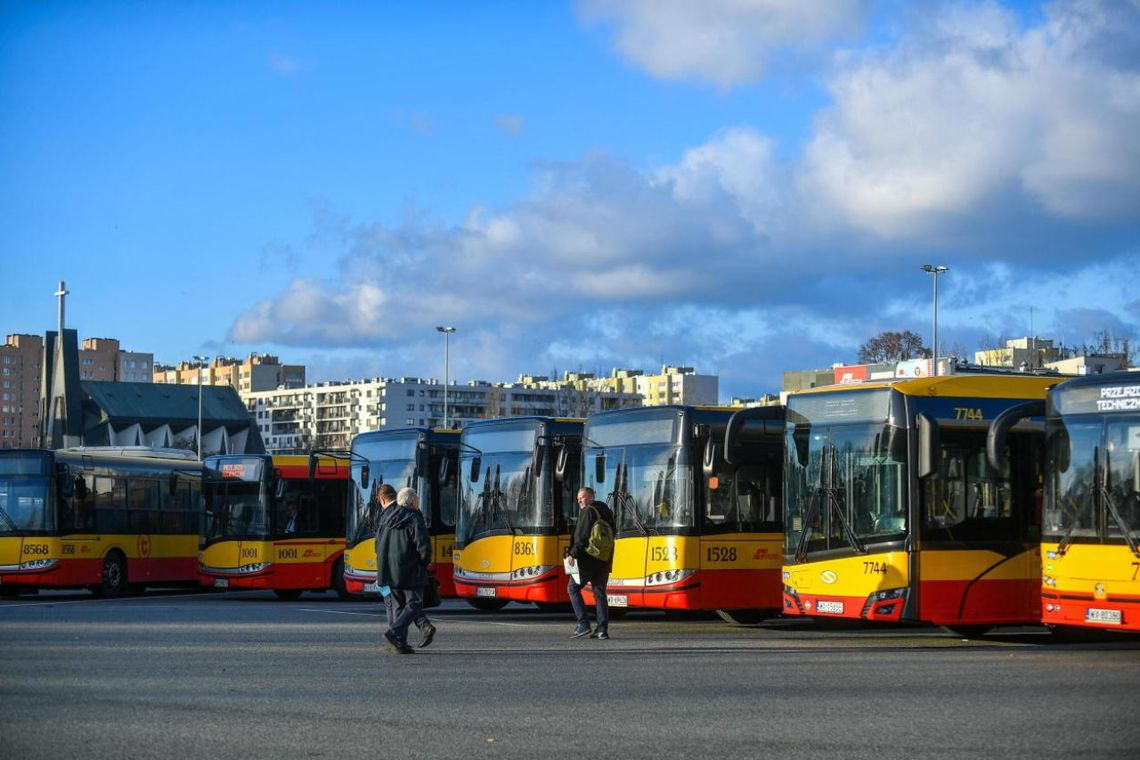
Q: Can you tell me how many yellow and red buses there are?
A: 7